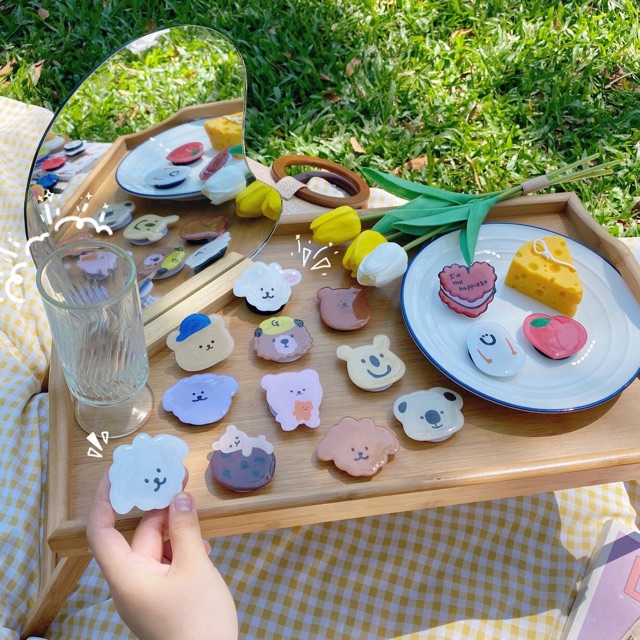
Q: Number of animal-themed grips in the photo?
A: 11